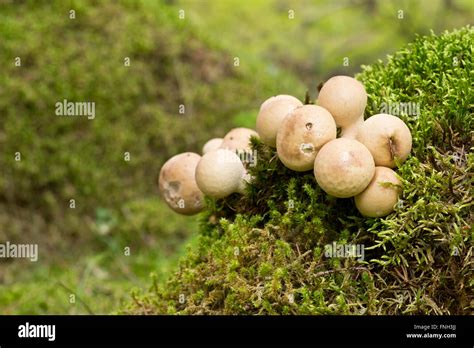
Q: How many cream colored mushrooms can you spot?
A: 10